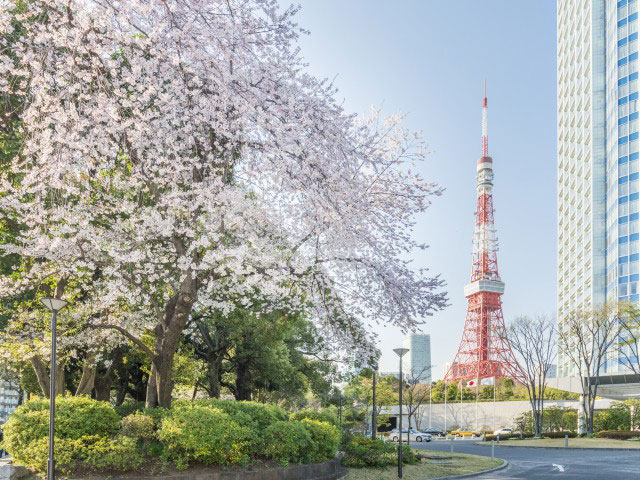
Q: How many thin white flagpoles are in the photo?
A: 5